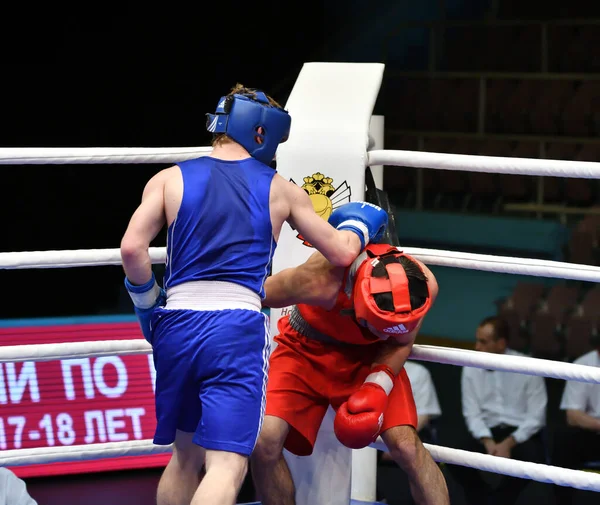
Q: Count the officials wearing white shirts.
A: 3